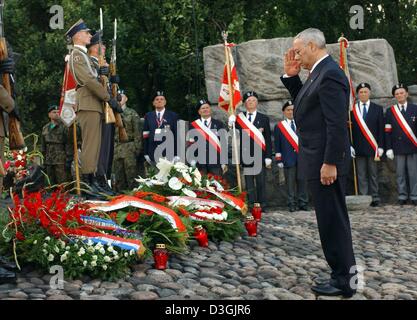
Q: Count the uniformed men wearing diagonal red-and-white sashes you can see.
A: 5